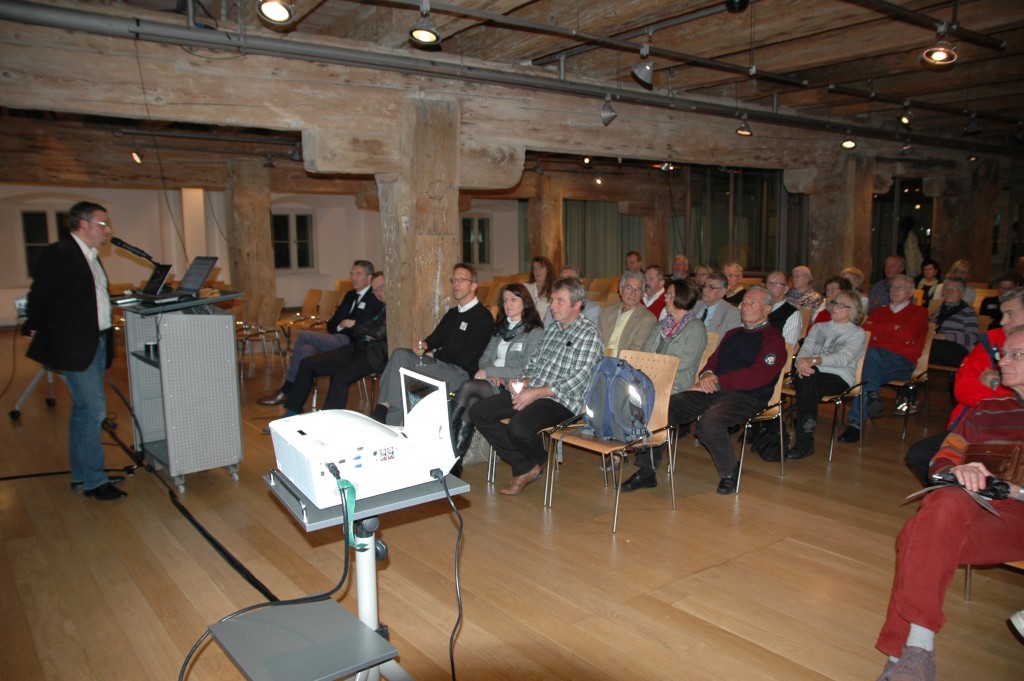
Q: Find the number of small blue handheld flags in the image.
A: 0